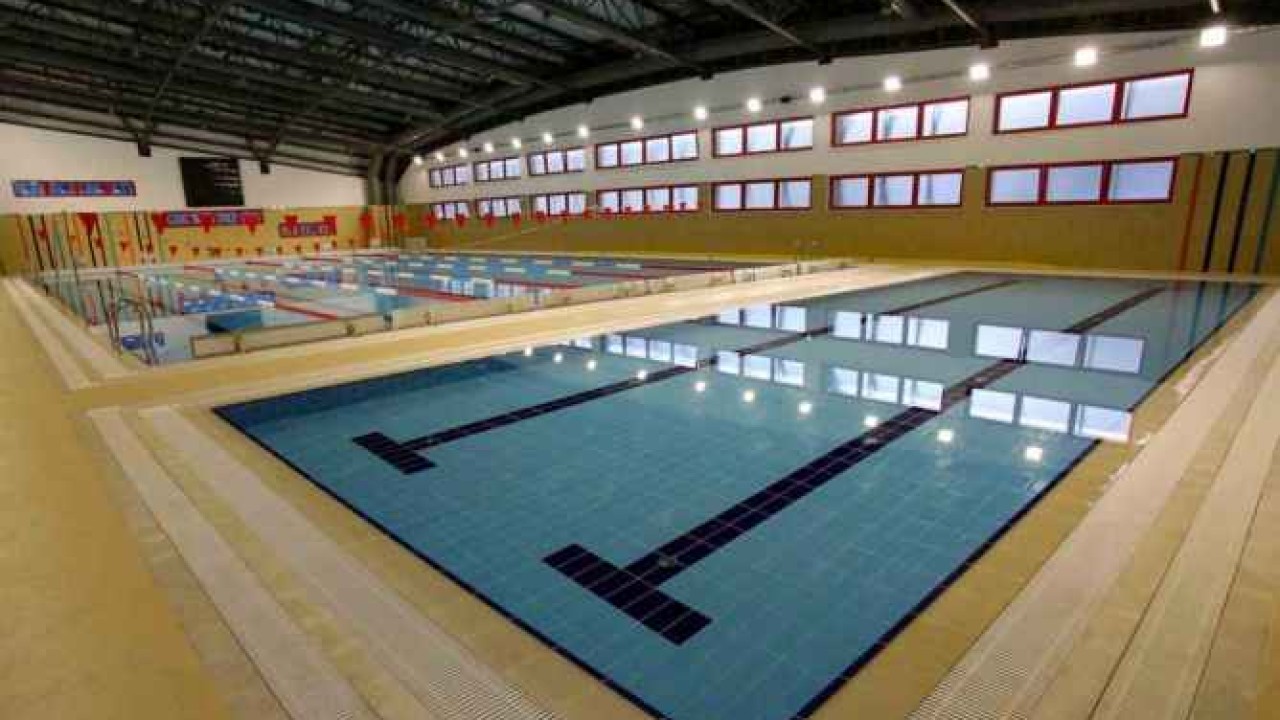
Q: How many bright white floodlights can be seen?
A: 15